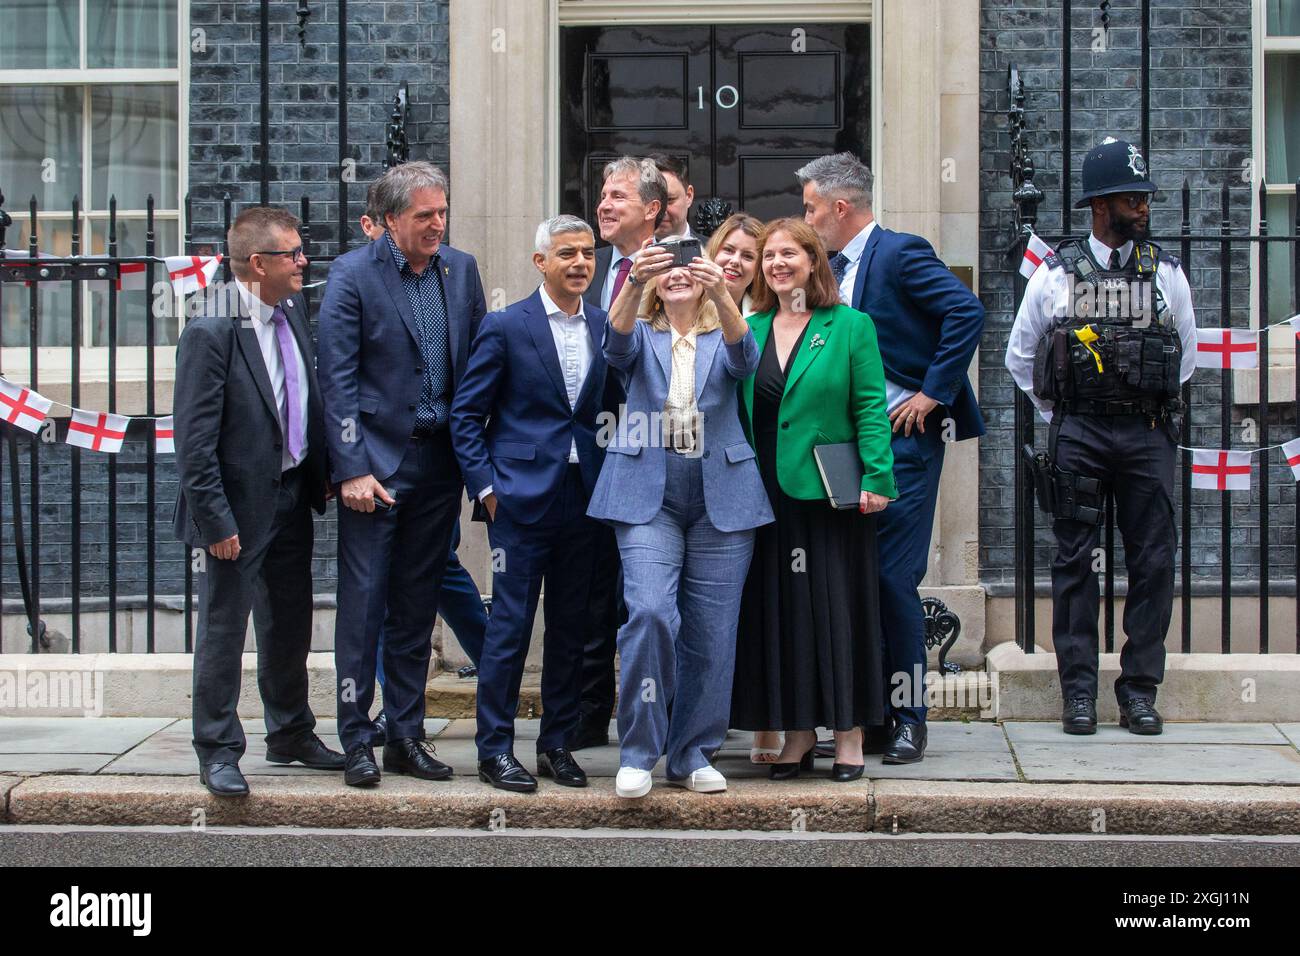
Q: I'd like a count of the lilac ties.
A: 1